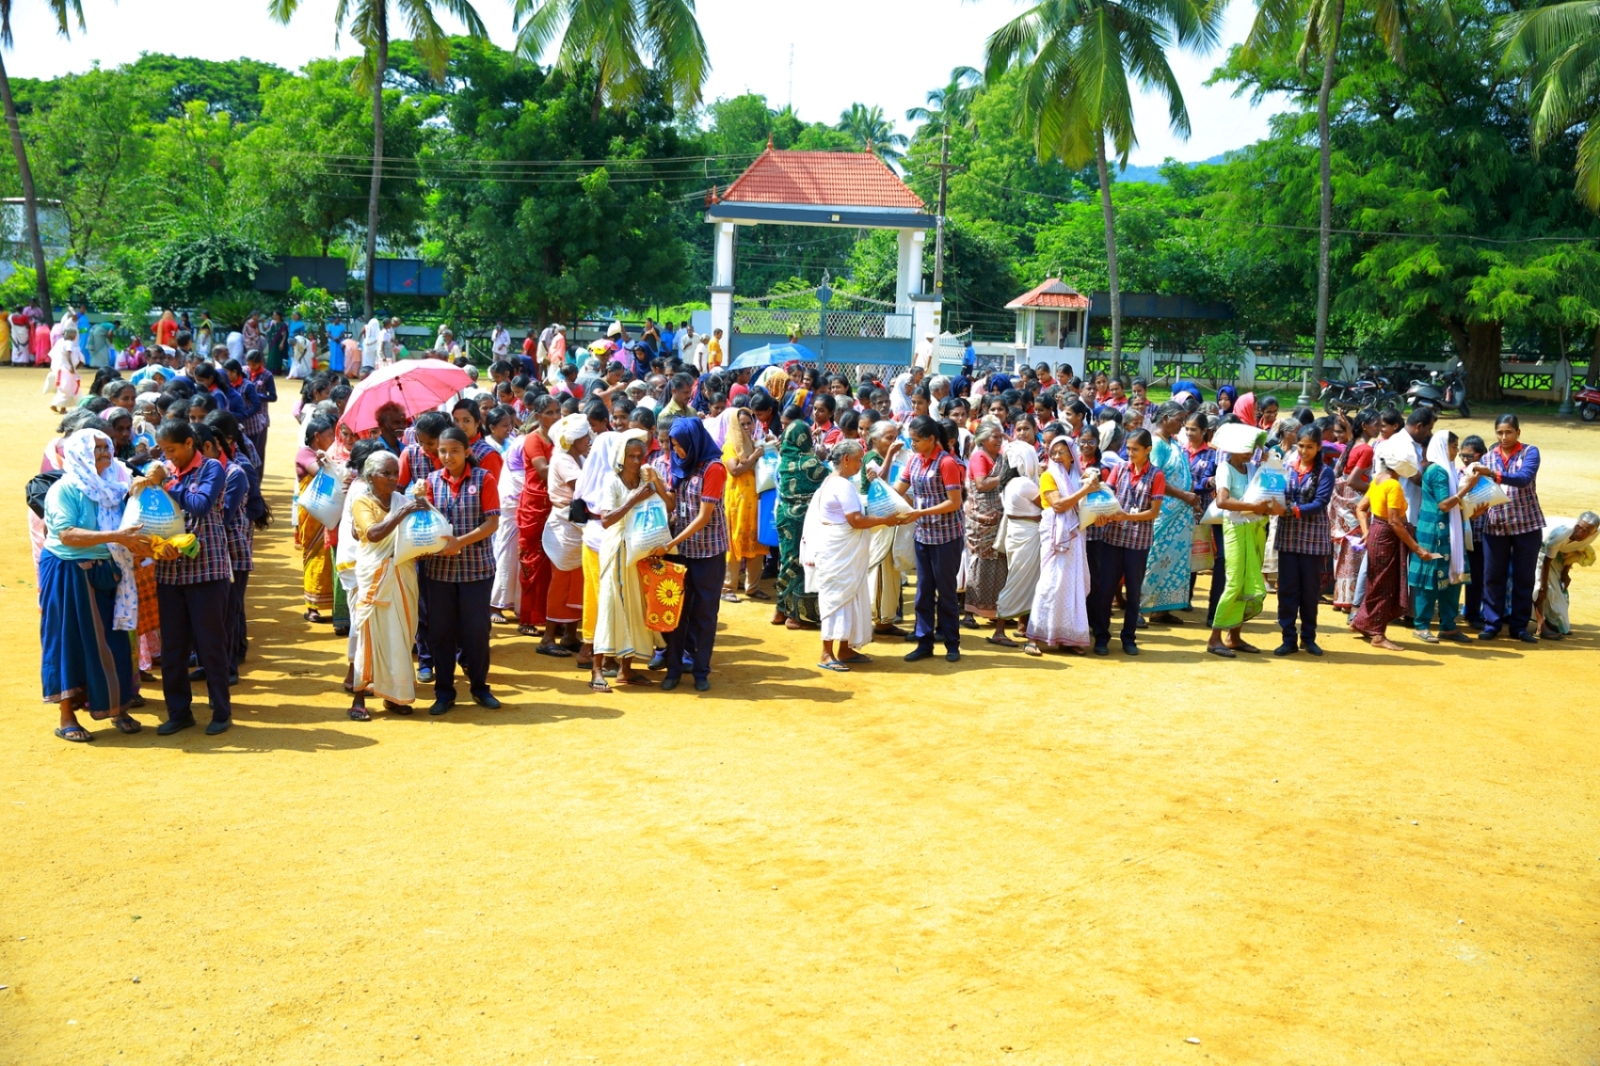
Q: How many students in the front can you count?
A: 7